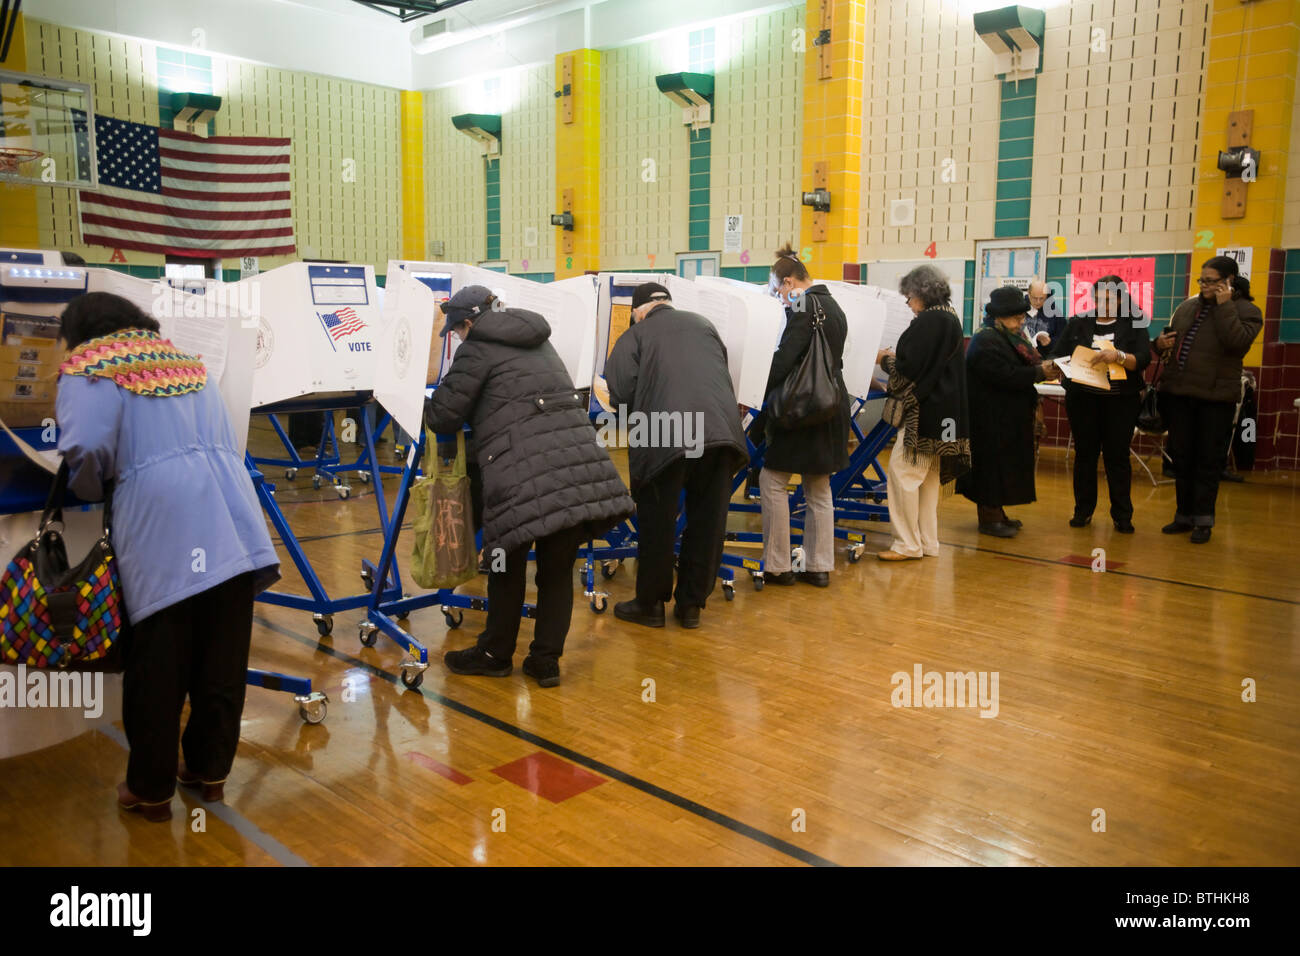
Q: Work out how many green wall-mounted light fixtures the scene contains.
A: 4